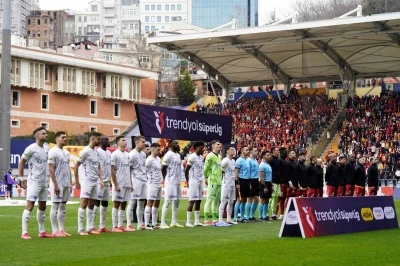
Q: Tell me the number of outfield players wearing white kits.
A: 10